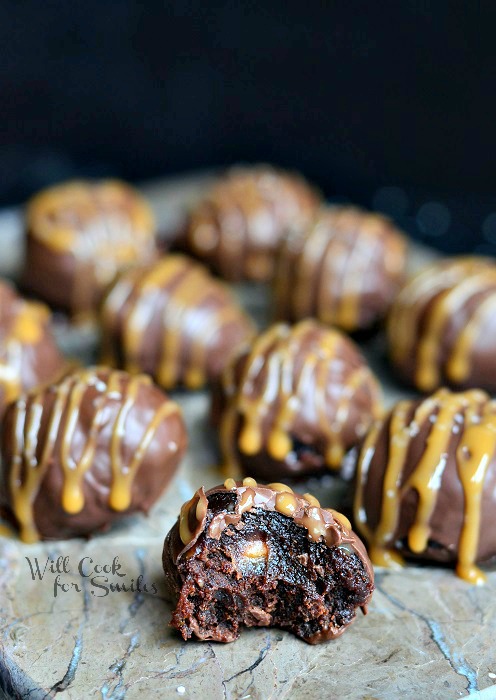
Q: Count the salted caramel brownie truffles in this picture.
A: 10